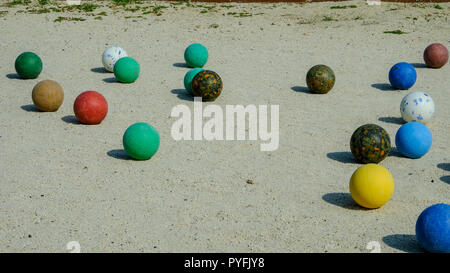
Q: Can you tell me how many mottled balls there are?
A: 5